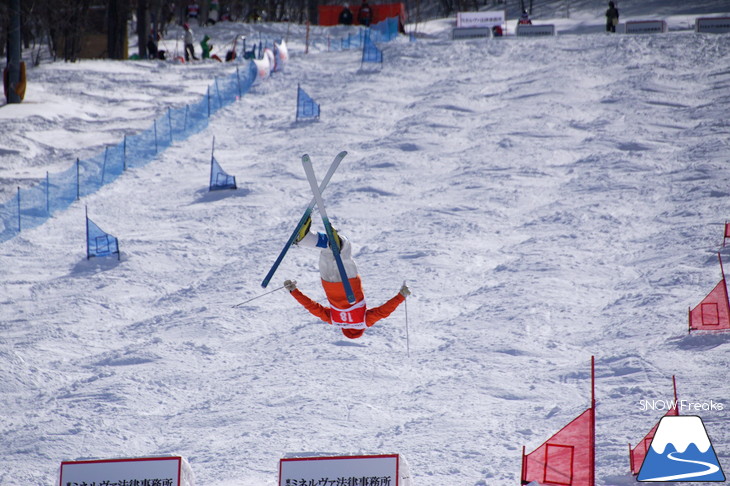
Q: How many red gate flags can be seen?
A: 4